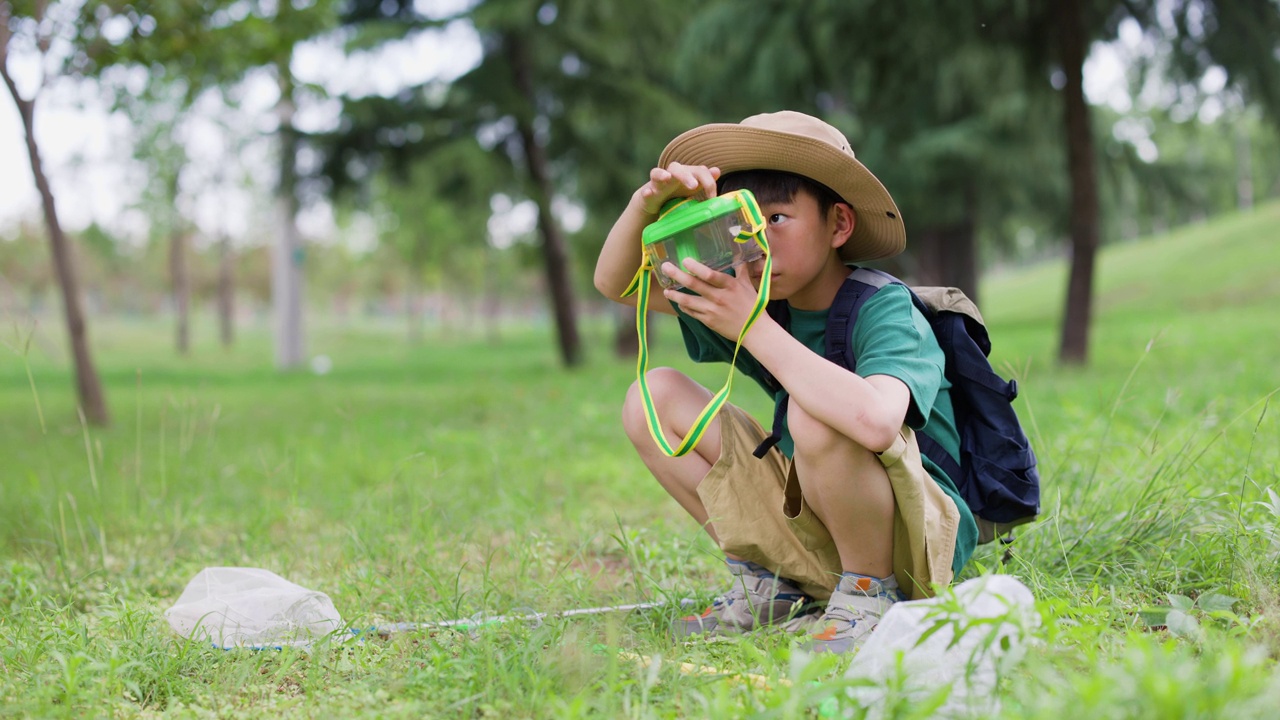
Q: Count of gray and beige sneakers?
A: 2